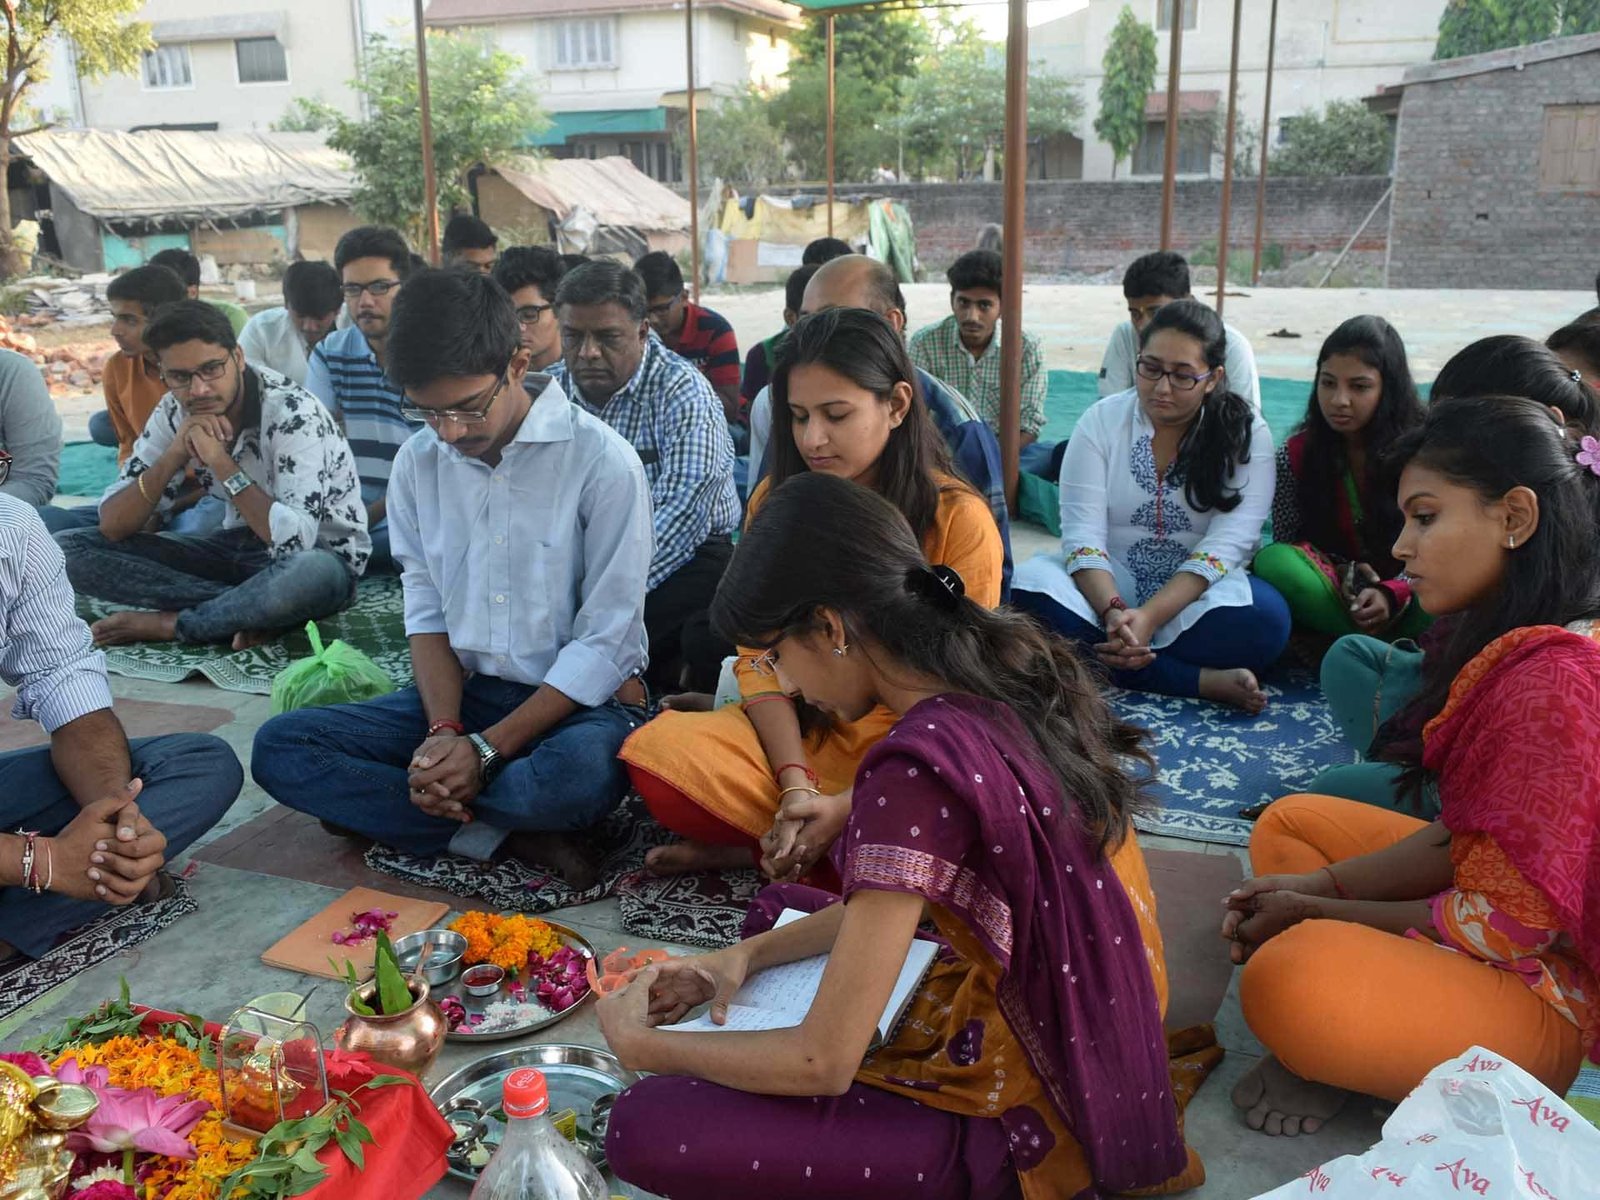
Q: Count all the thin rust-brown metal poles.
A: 7